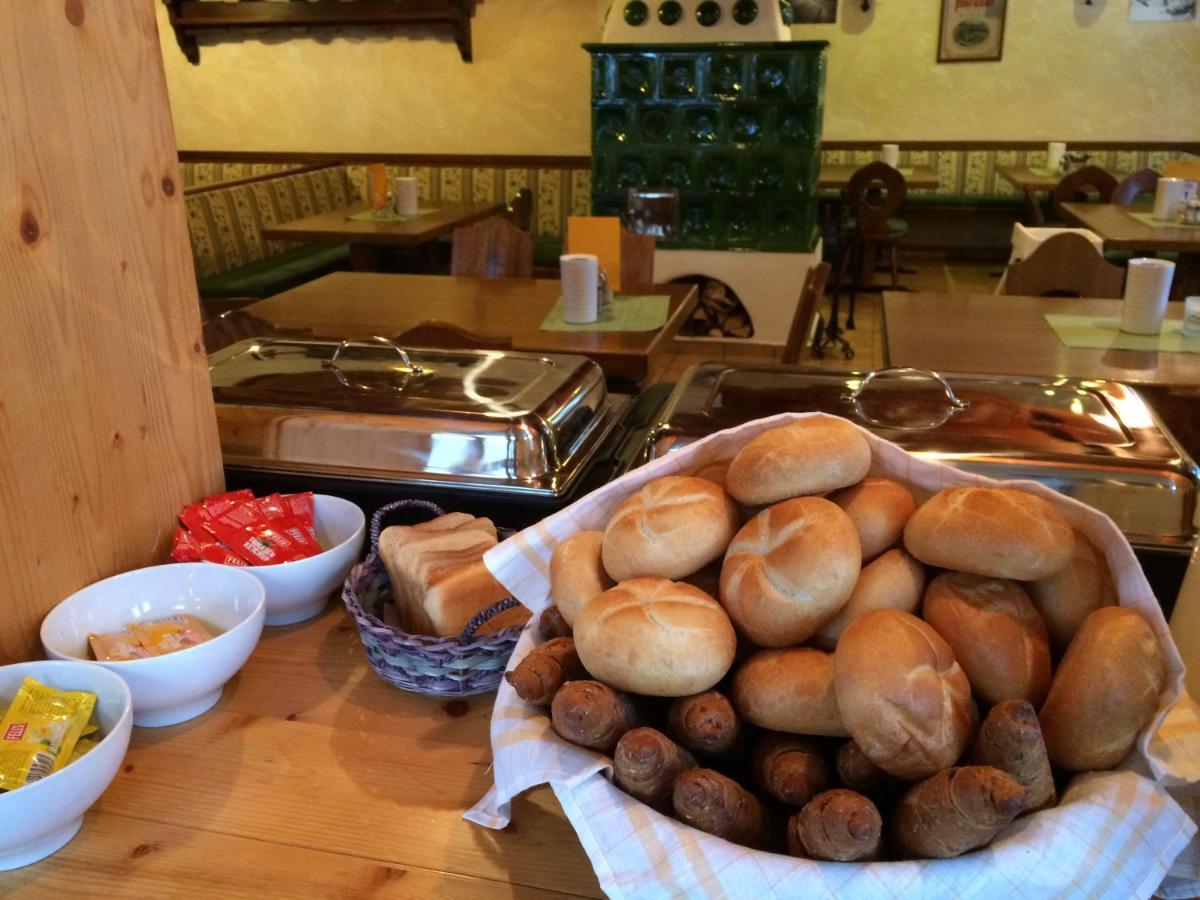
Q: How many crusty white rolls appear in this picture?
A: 13